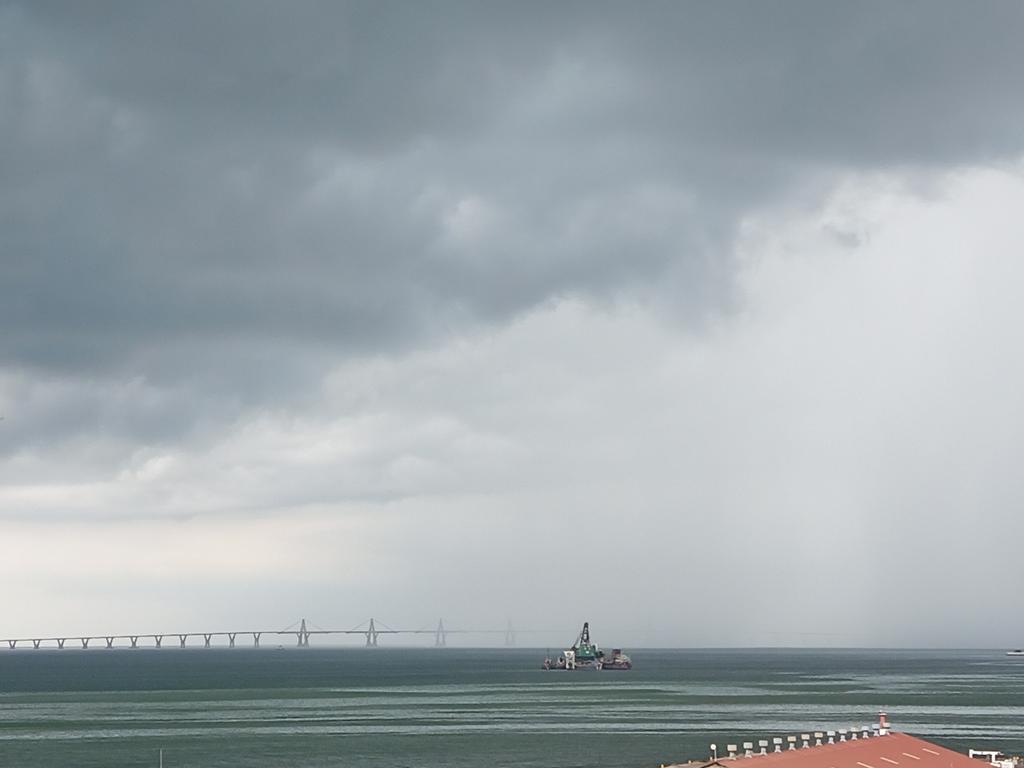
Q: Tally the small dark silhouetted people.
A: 0